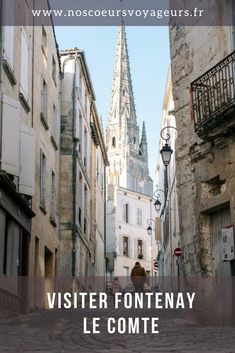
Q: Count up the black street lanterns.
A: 3